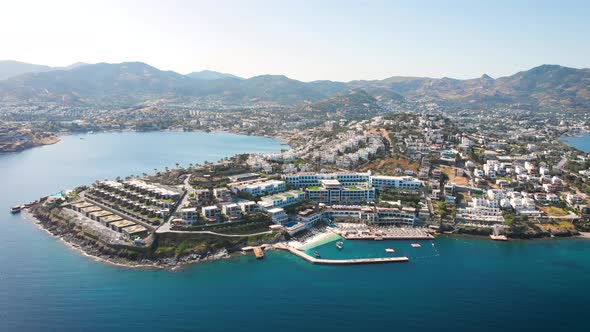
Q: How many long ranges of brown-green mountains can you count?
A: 1